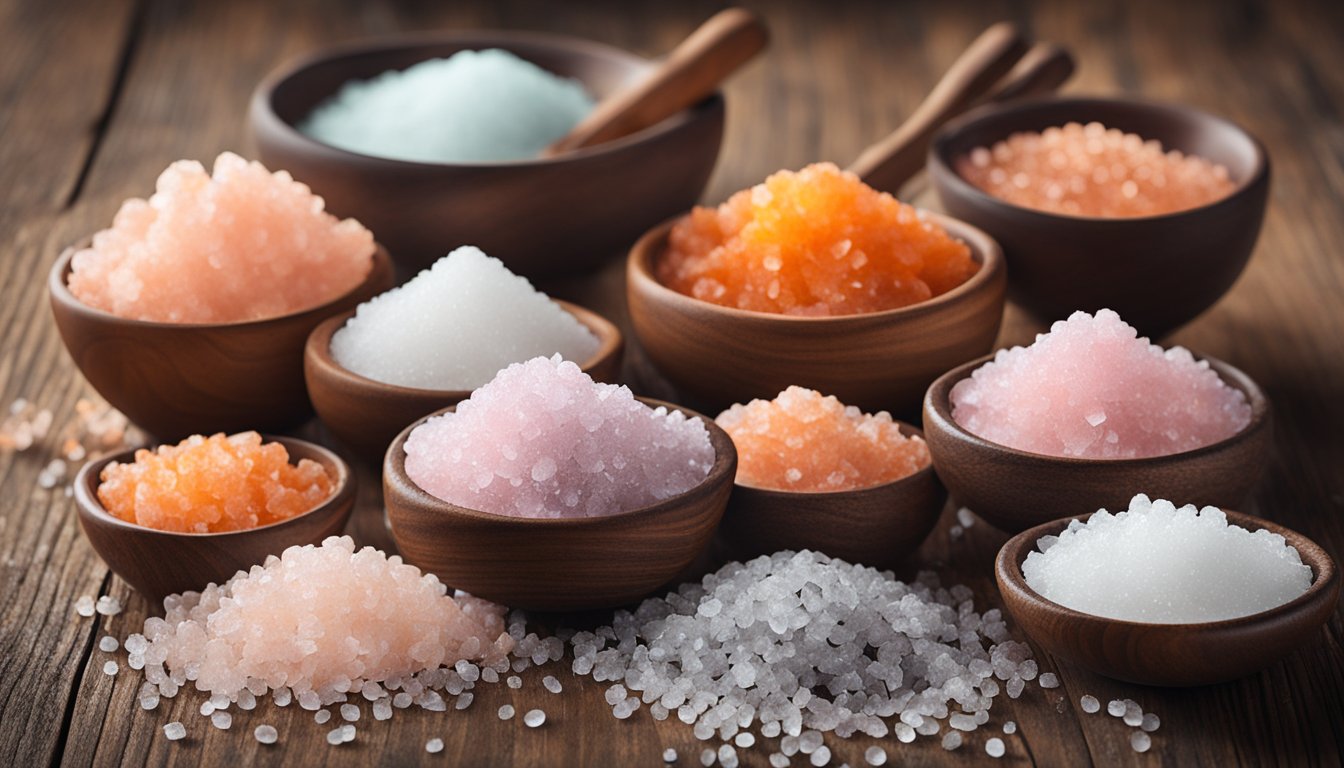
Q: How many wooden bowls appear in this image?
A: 10